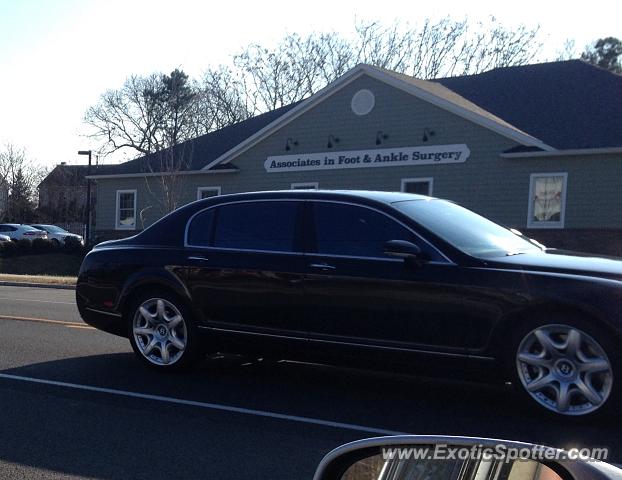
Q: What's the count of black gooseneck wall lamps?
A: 4